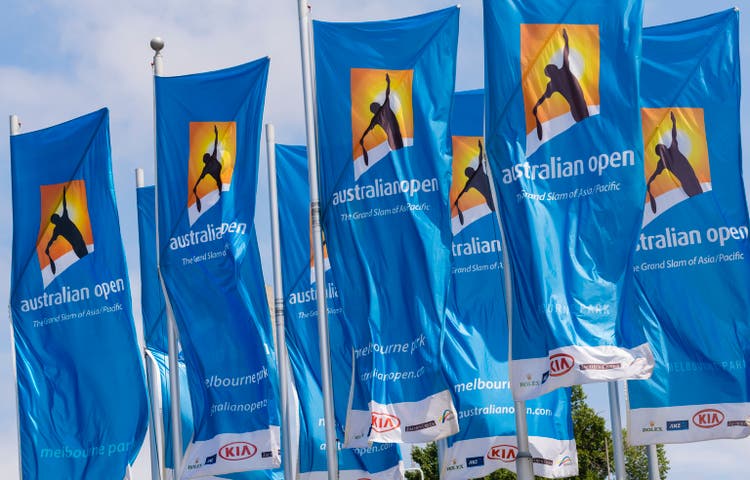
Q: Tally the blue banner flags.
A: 8